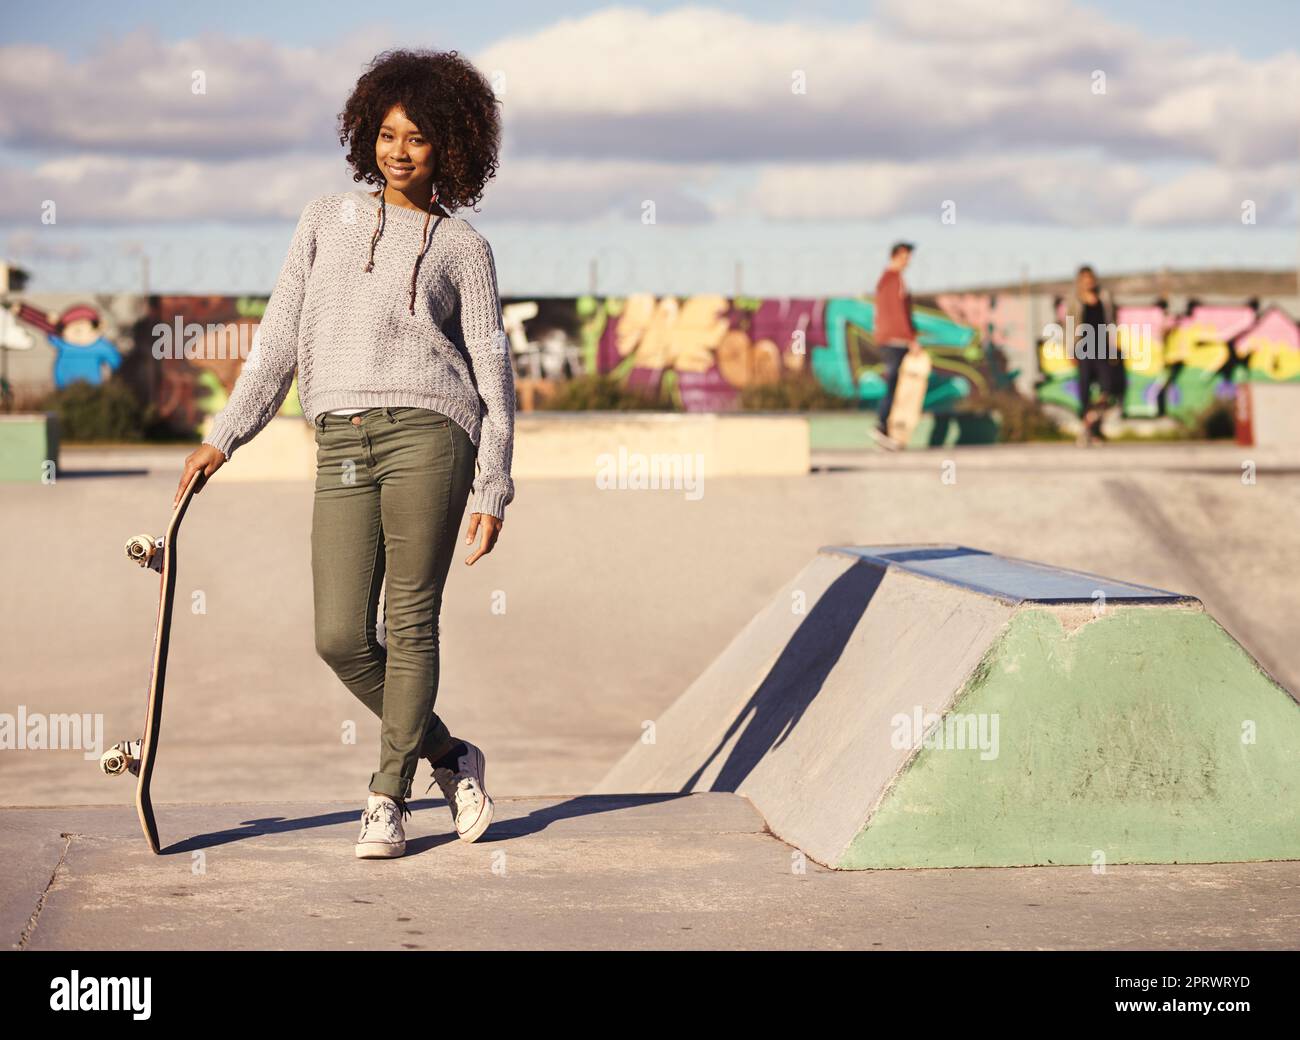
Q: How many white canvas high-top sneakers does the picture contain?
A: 2